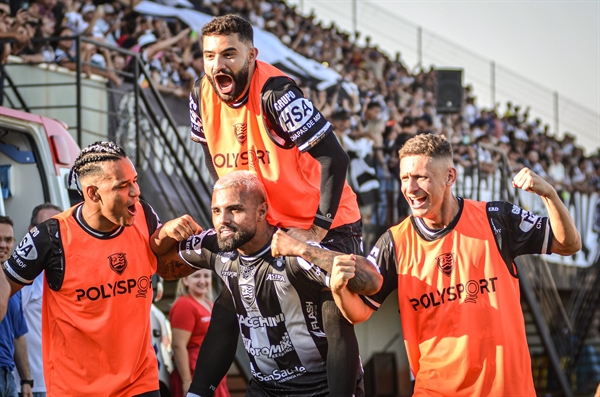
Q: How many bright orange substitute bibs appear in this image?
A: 3